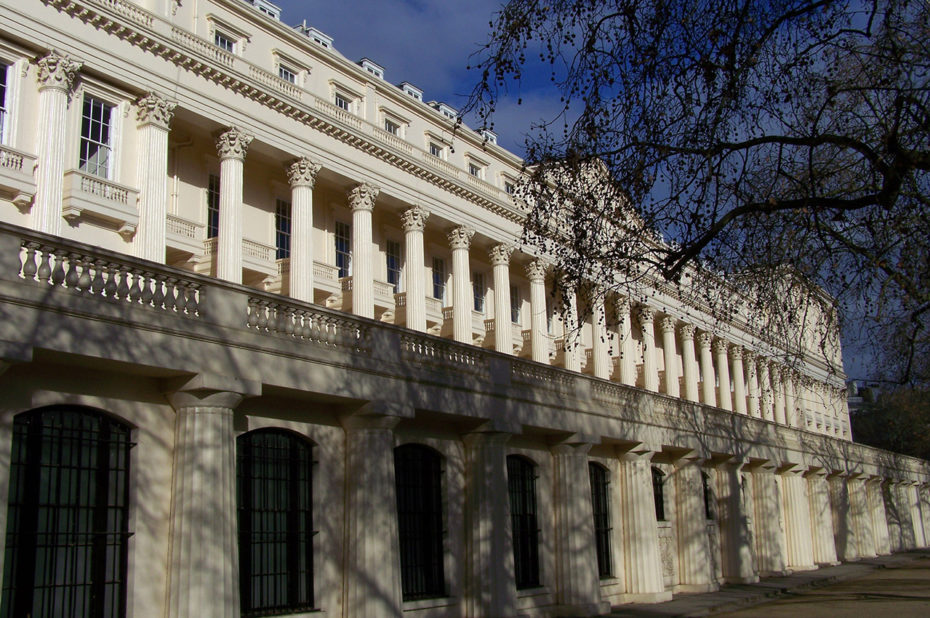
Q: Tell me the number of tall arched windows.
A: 5